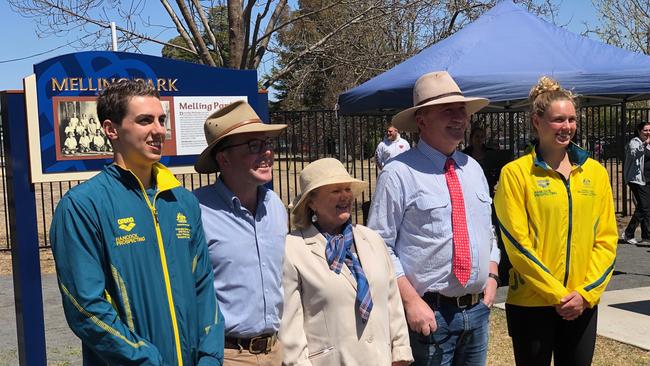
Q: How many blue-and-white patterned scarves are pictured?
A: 1